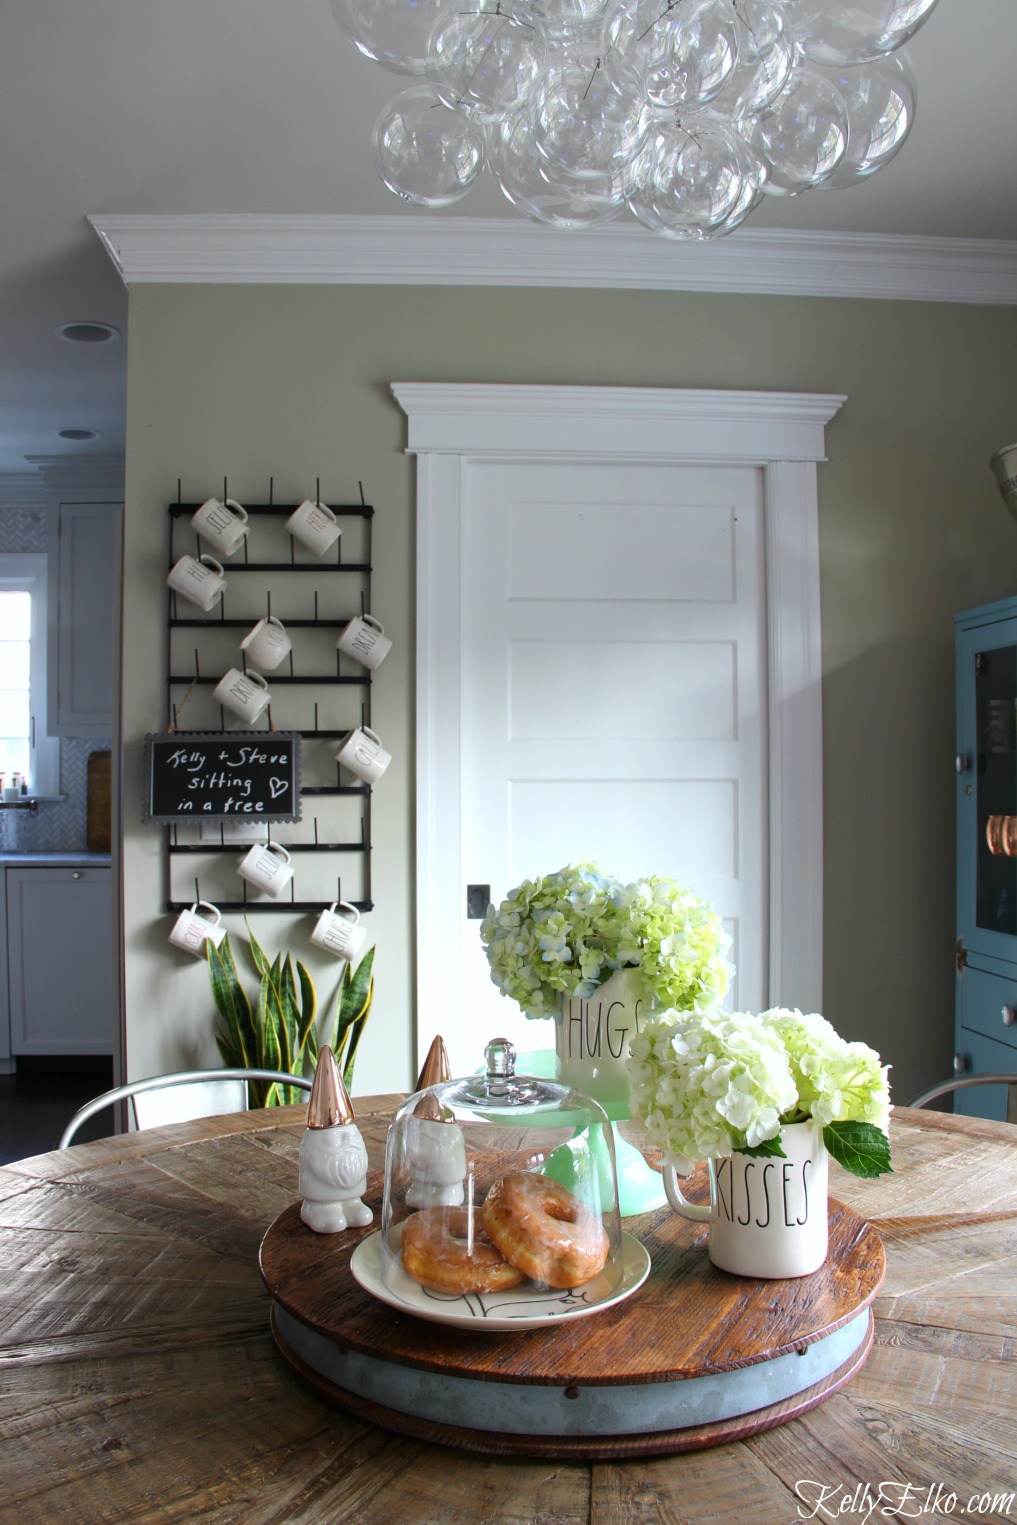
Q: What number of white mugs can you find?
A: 12